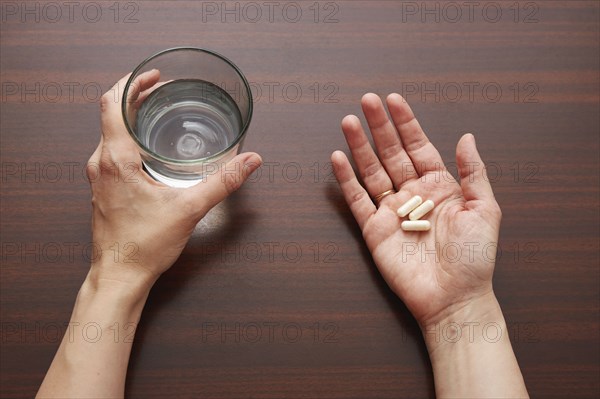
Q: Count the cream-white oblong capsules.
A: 3